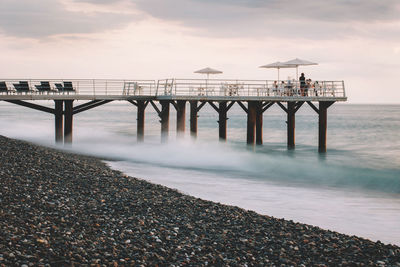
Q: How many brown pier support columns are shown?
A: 11